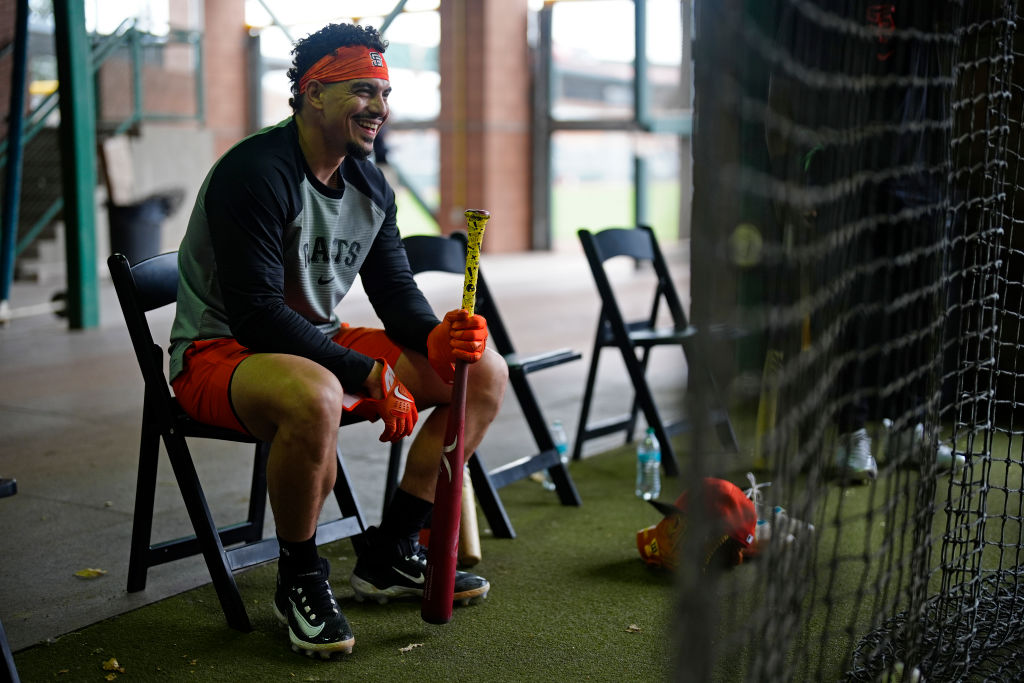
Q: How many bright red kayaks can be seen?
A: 0